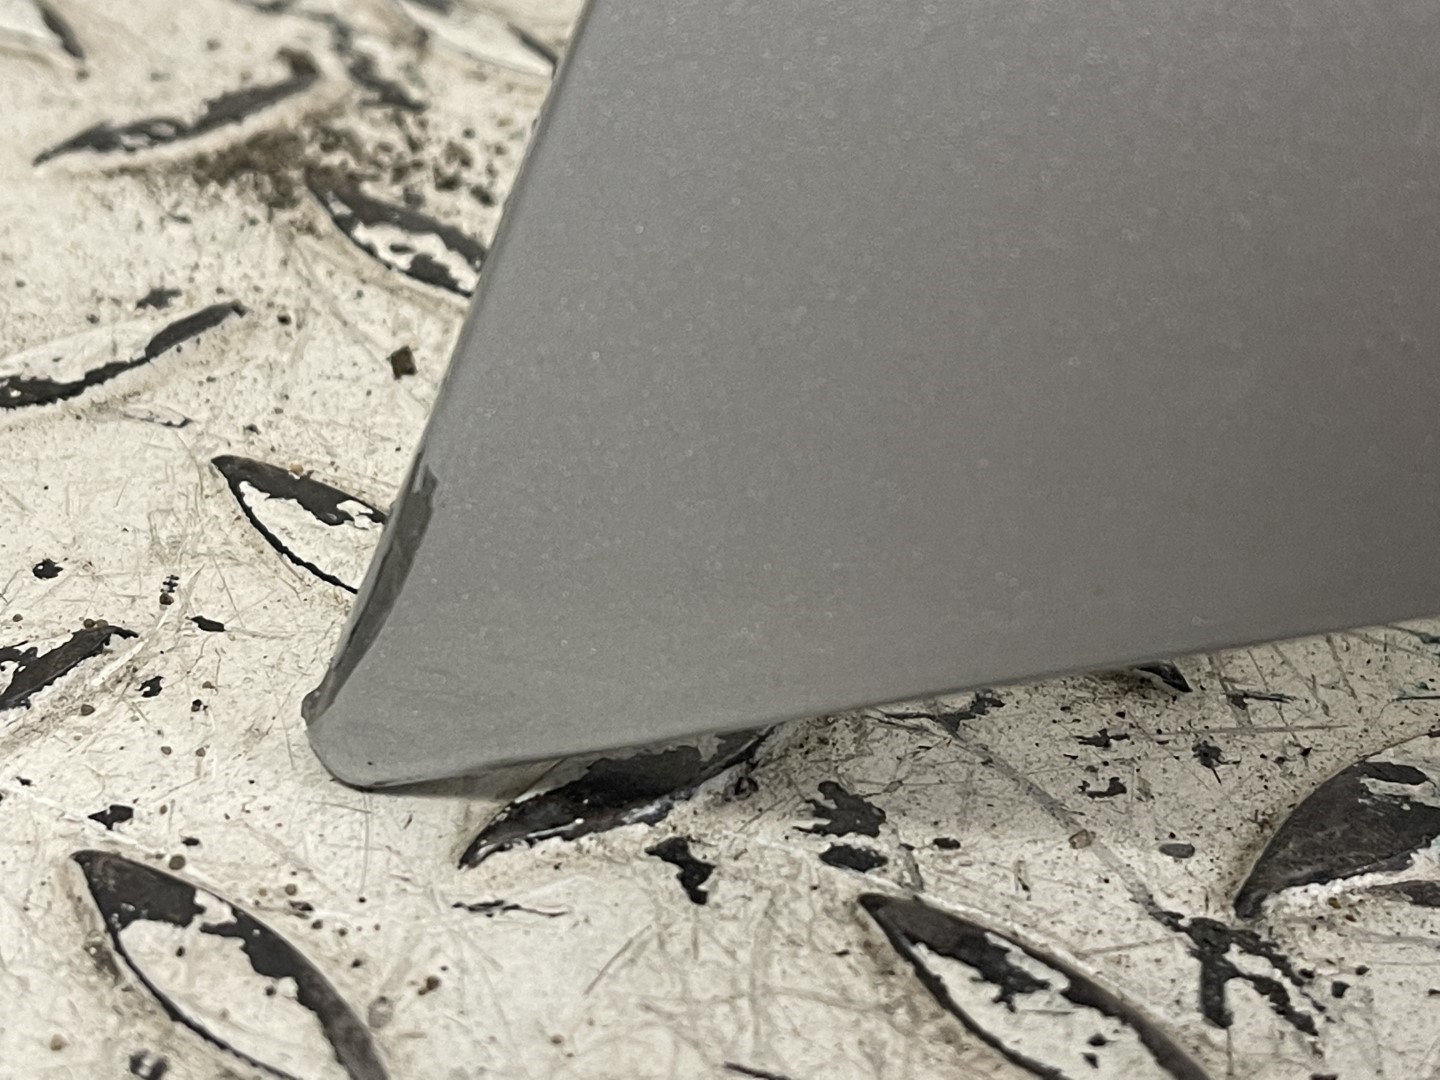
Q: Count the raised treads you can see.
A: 12